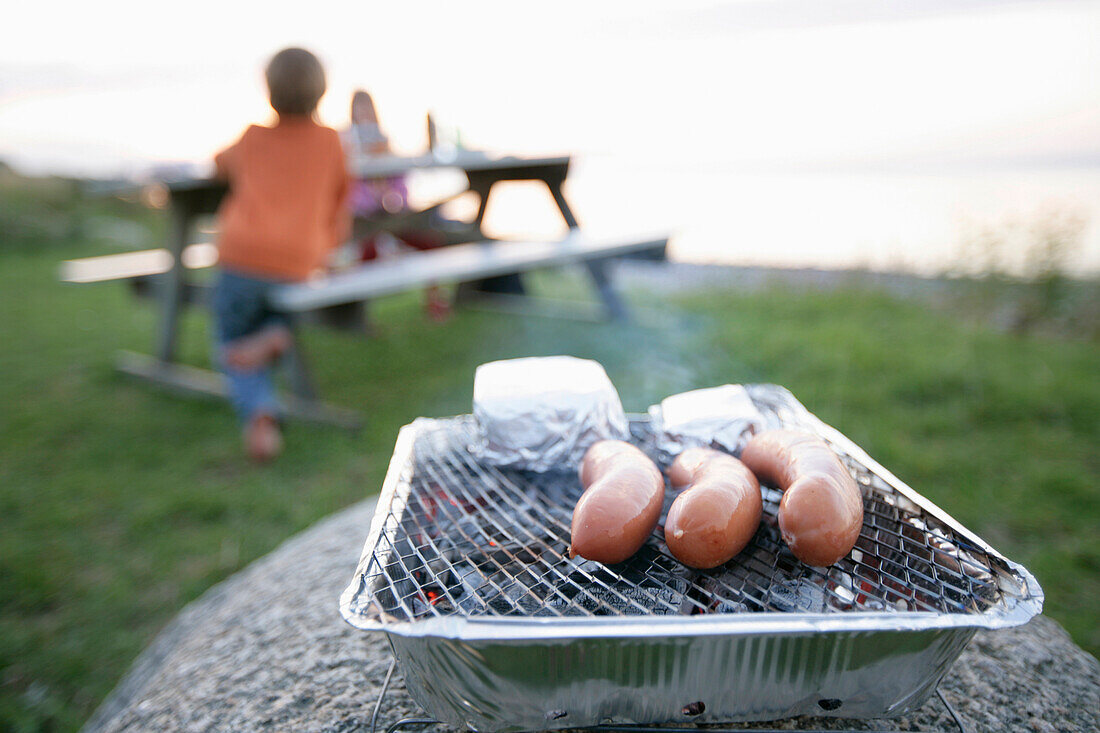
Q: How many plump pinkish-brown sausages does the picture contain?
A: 3